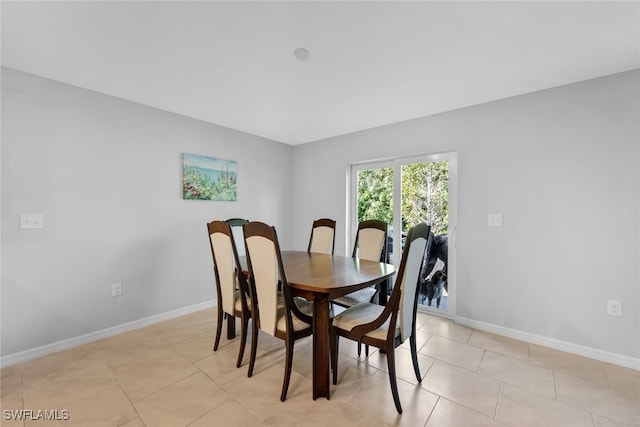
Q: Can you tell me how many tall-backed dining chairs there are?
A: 6